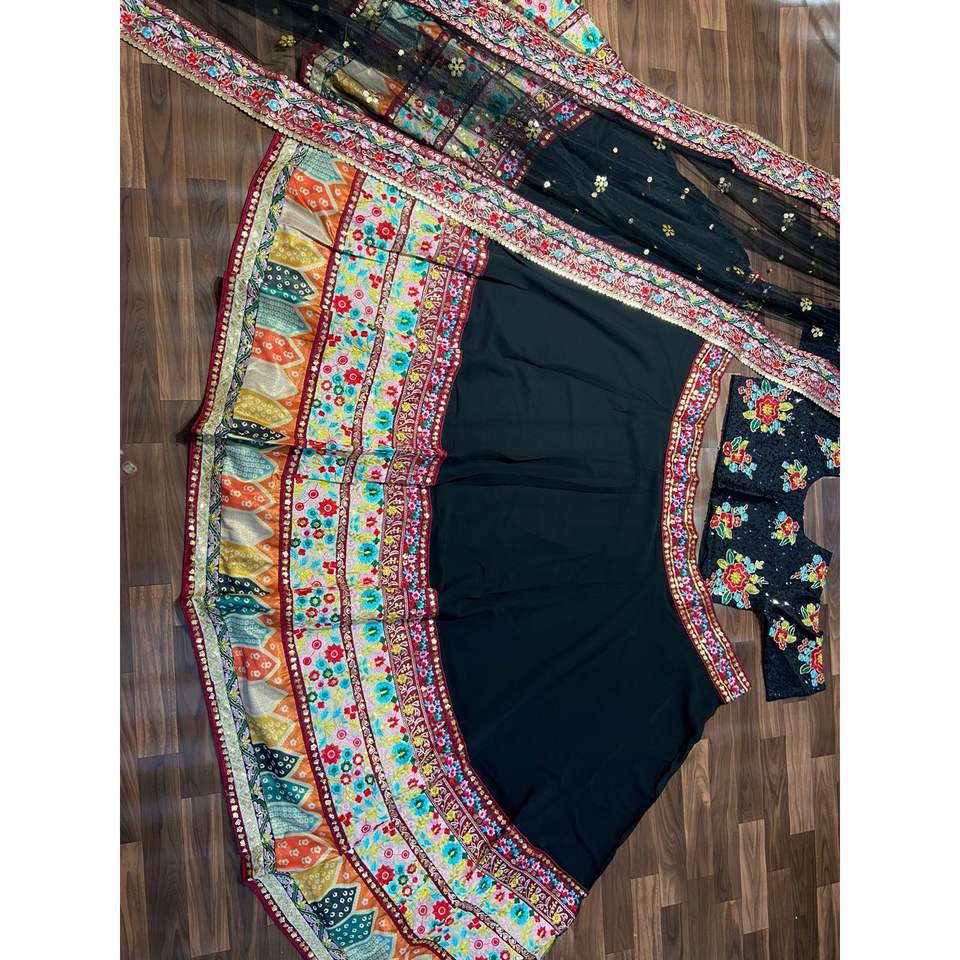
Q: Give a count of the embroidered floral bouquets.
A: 11